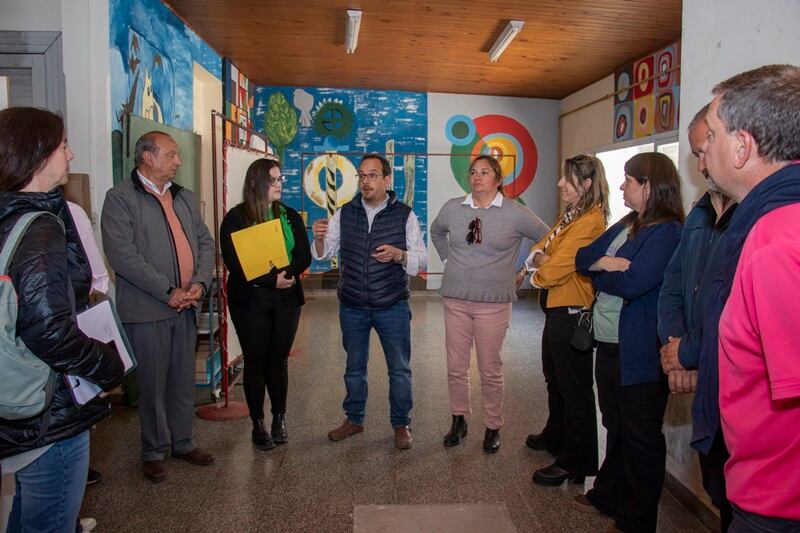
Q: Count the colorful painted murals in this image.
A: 5